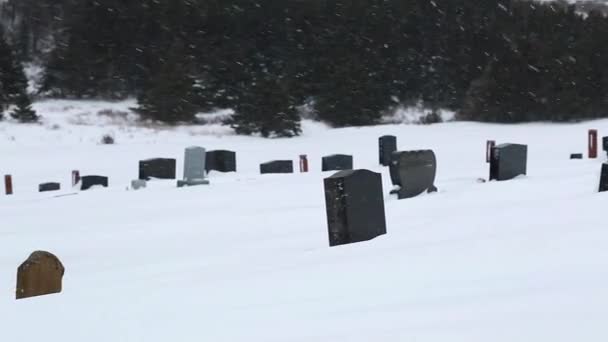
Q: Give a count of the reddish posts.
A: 5